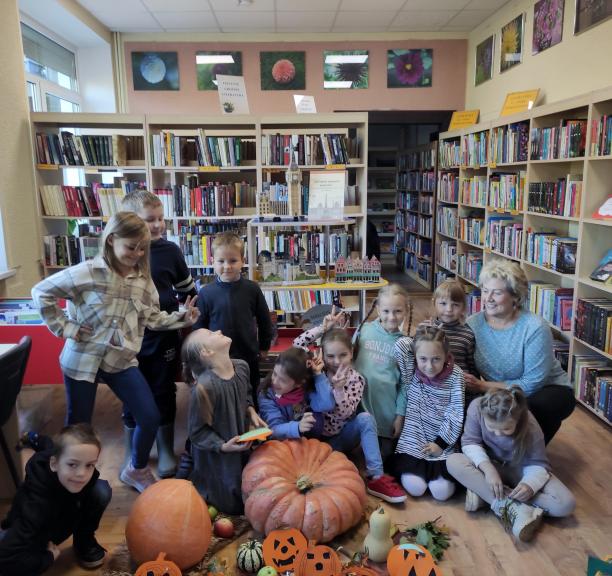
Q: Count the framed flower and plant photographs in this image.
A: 9